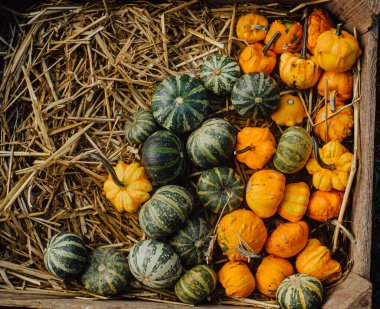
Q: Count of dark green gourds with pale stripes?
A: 15